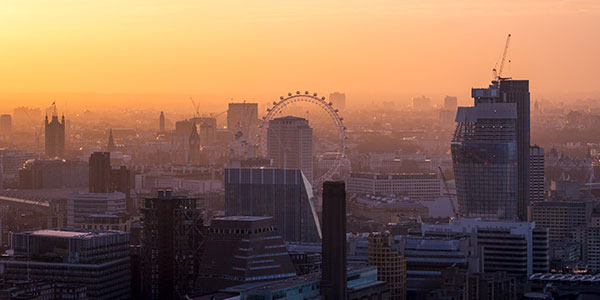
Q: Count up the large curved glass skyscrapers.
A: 1